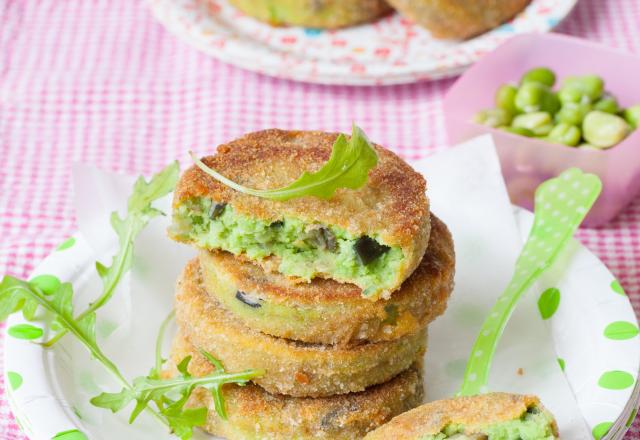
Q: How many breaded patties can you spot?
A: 7